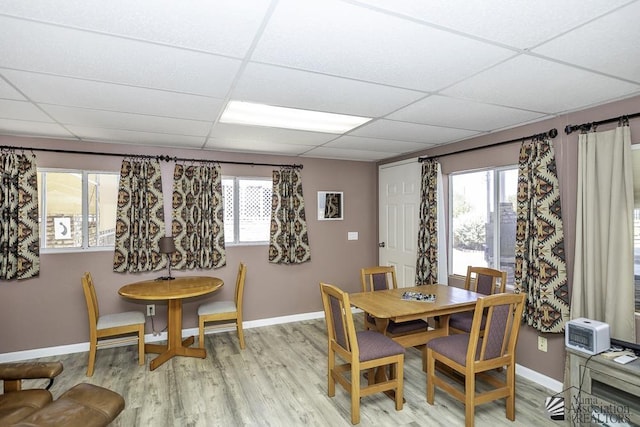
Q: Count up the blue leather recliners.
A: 0